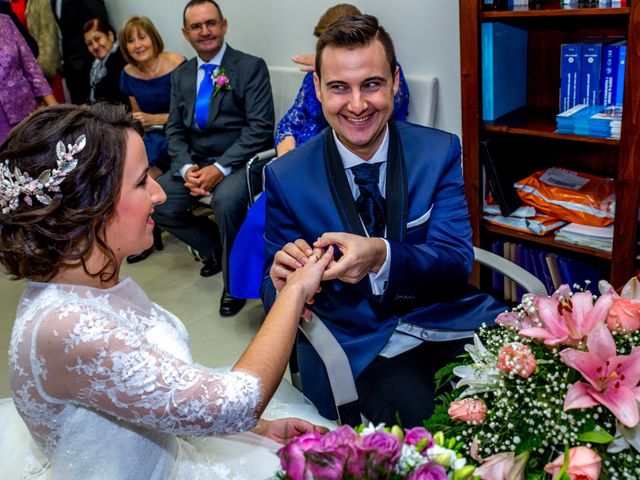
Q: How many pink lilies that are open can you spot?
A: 2